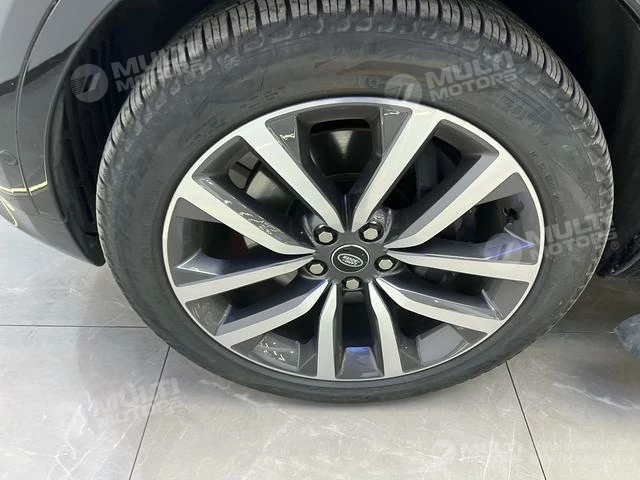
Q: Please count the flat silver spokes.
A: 10